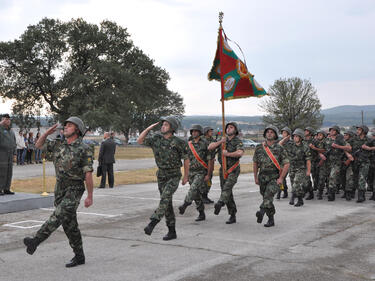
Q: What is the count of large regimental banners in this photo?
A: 1